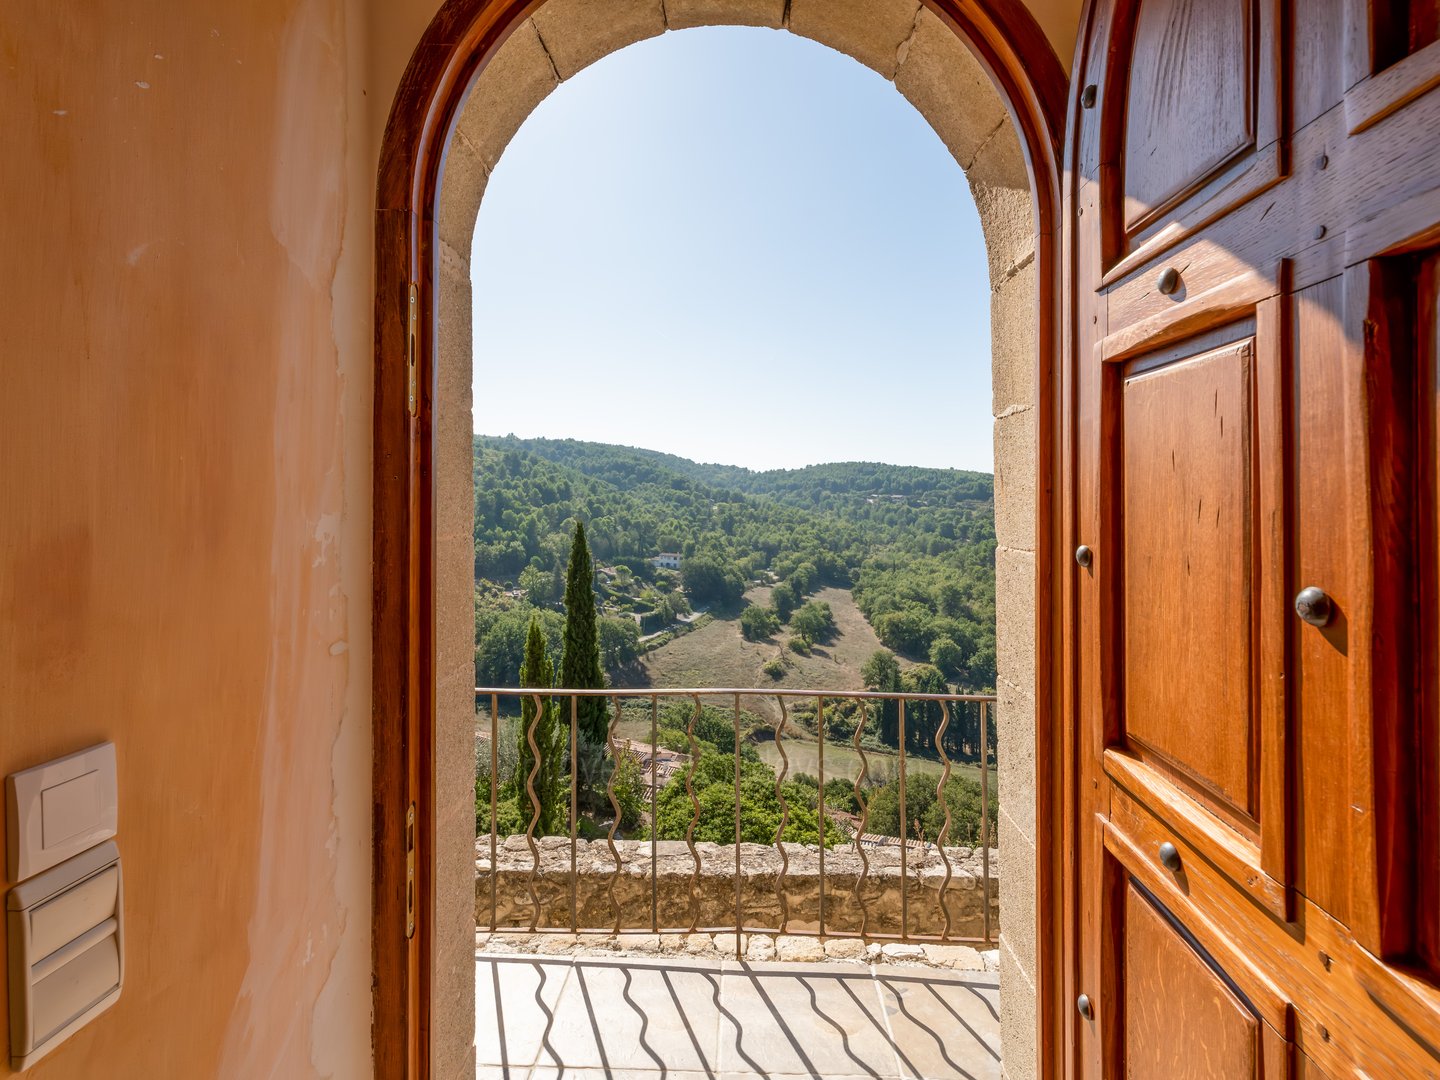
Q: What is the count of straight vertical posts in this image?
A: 7